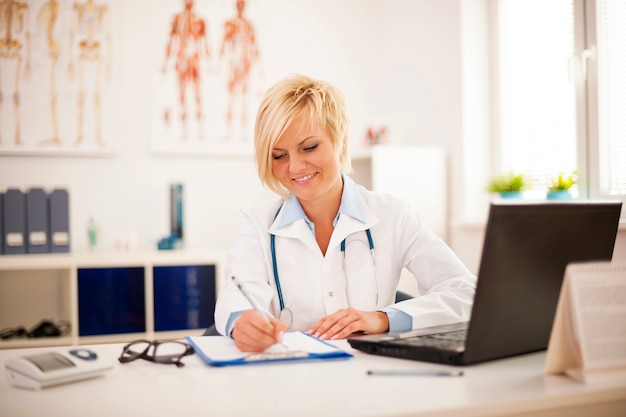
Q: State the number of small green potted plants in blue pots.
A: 2